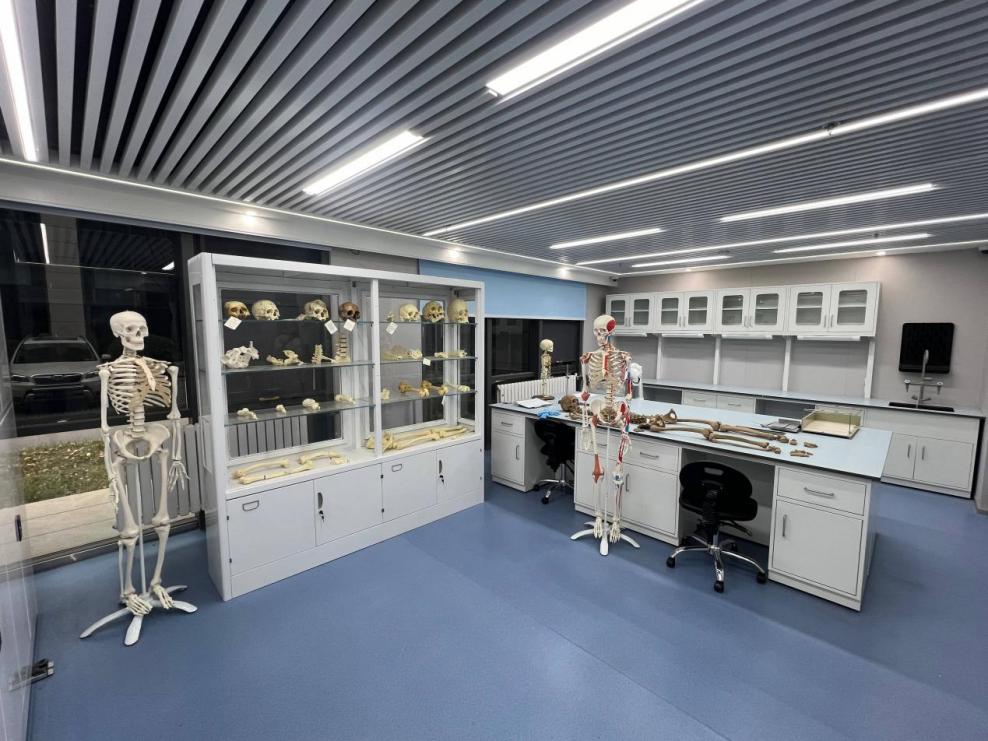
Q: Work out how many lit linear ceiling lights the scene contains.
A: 9